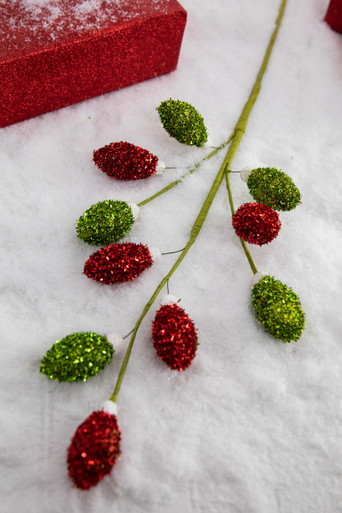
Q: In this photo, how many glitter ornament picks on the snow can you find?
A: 10